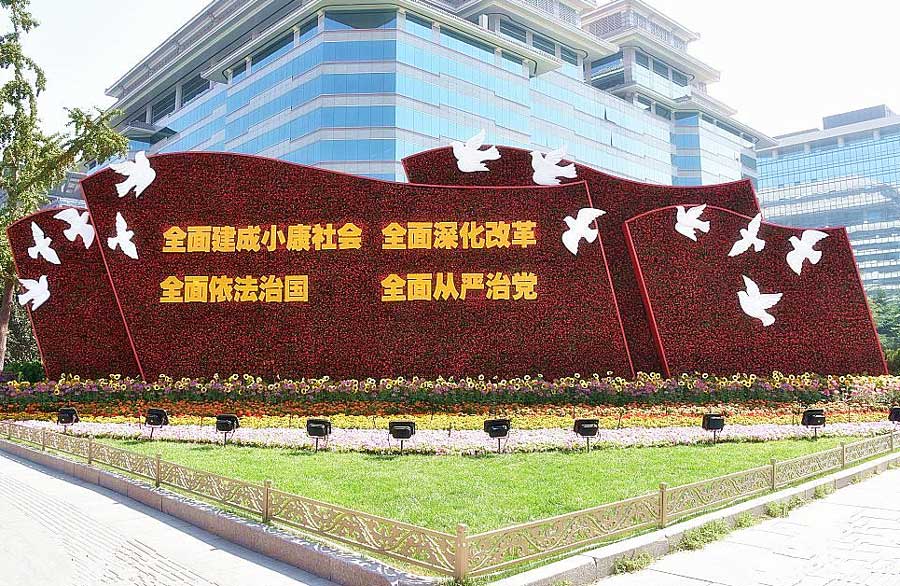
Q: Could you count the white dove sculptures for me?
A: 12